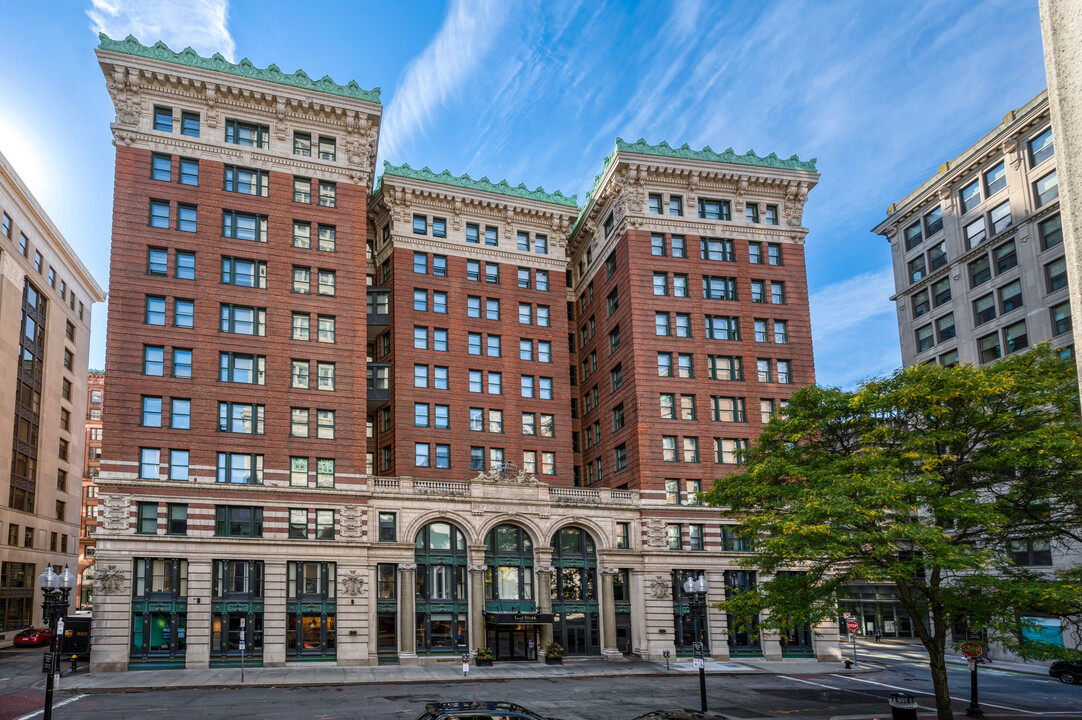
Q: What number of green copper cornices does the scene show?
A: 3